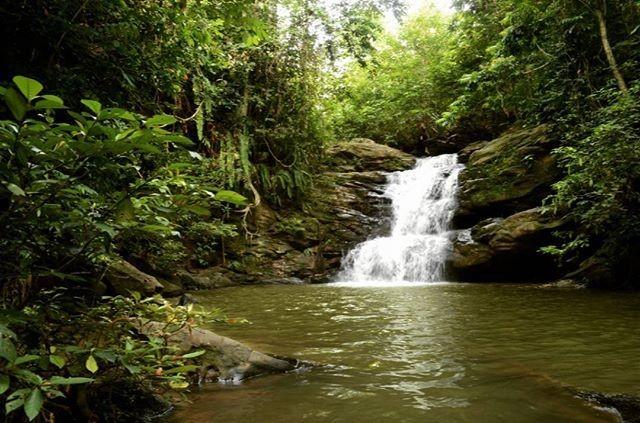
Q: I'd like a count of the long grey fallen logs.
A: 1